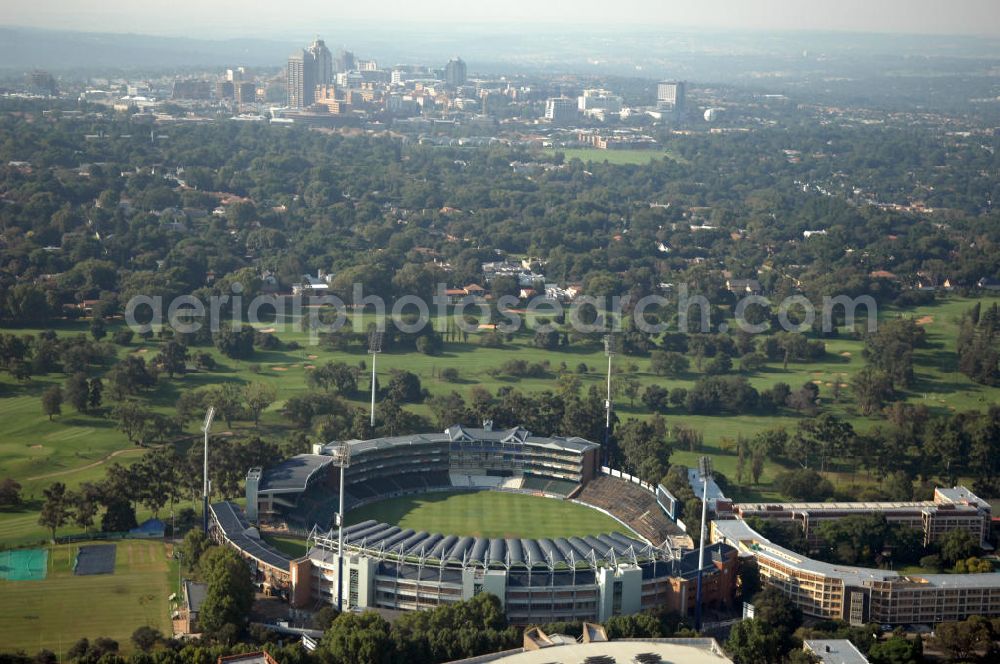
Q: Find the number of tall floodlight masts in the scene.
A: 5